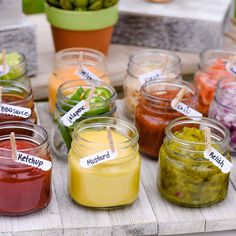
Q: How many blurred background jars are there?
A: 4